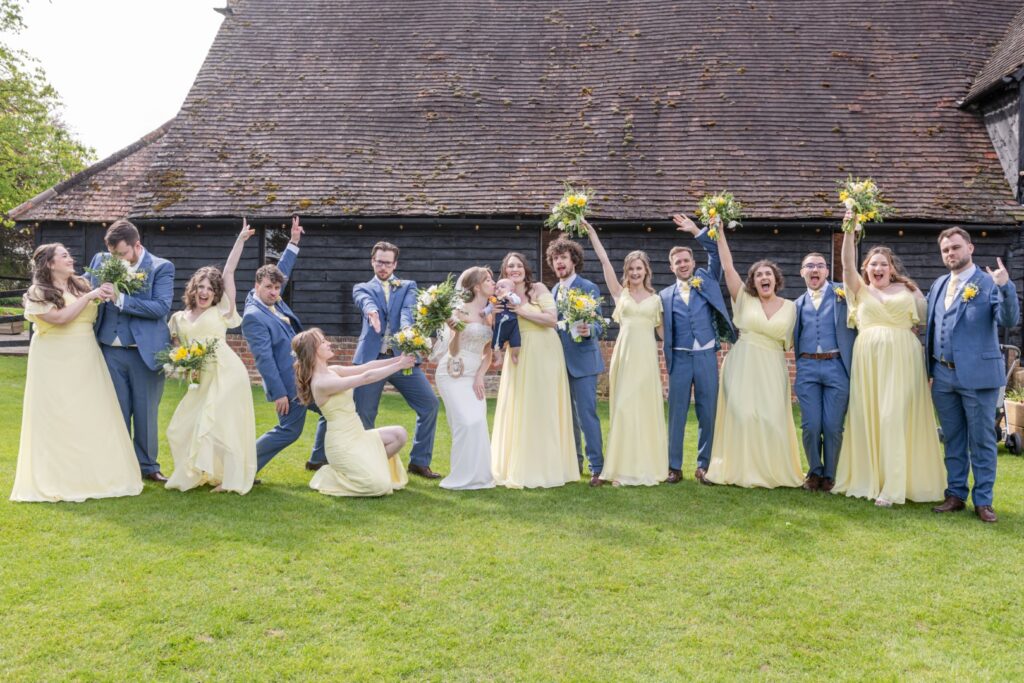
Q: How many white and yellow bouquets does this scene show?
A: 8